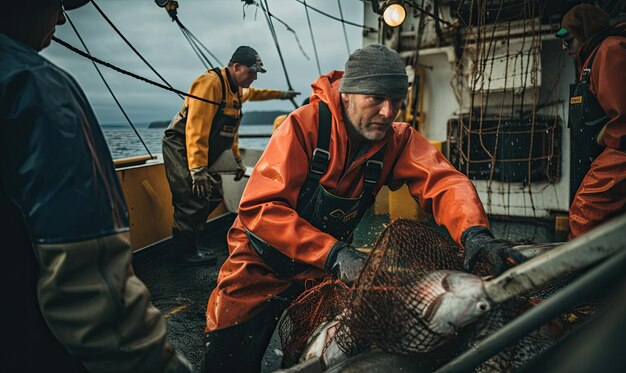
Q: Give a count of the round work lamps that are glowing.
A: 1